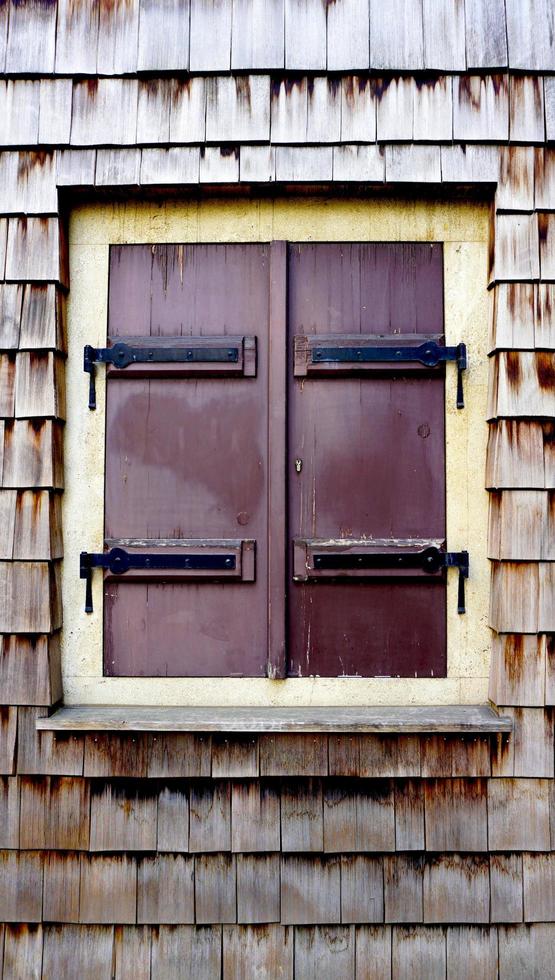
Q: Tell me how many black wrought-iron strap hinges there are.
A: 4